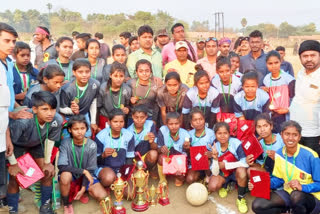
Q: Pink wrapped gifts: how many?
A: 3